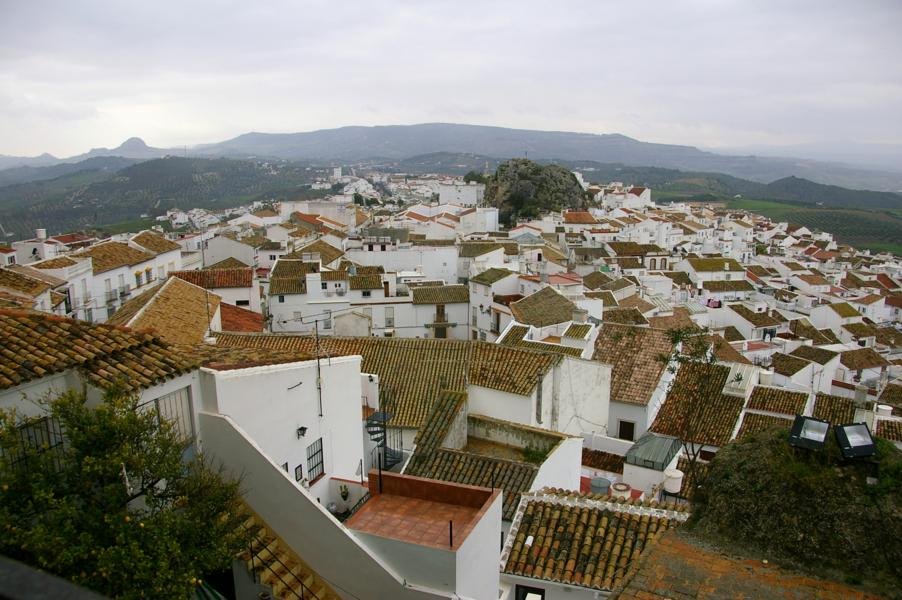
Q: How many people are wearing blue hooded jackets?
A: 0